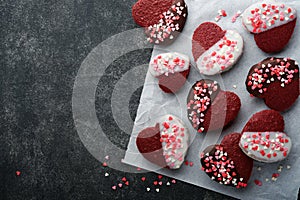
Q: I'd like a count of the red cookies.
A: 9